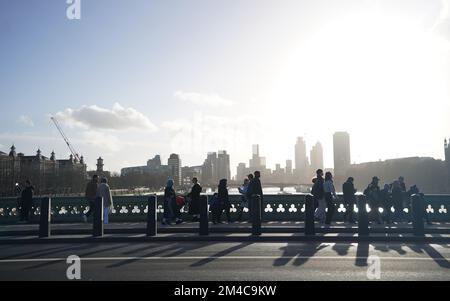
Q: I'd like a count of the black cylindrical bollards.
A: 8